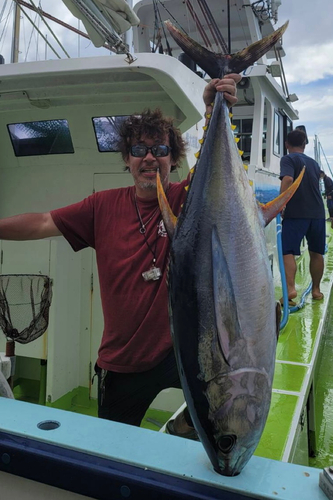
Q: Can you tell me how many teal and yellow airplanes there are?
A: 0